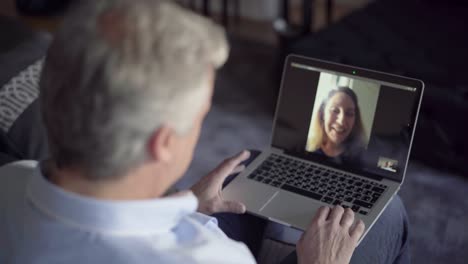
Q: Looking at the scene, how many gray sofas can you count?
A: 1